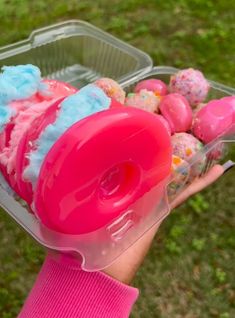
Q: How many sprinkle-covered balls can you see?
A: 5